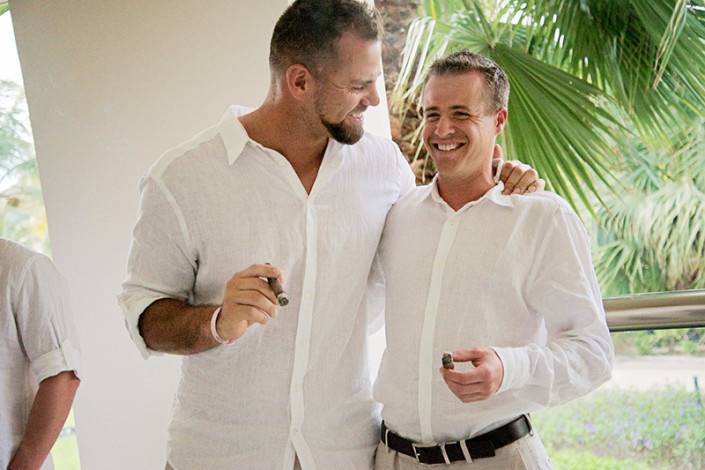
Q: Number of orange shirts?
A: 0